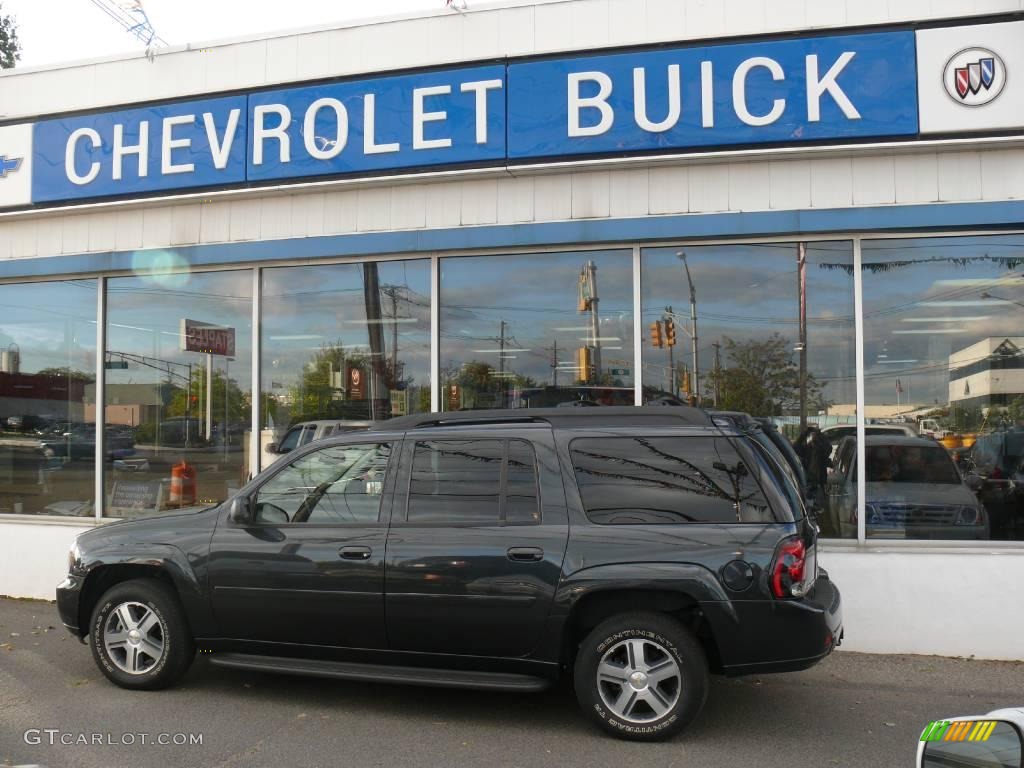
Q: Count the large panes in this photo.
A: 6